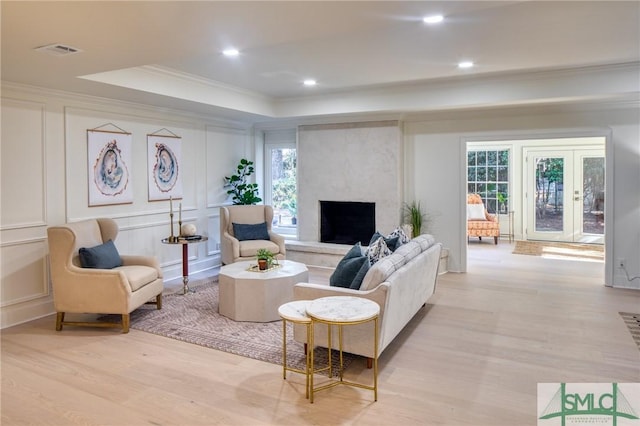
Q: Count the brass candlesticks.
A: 2